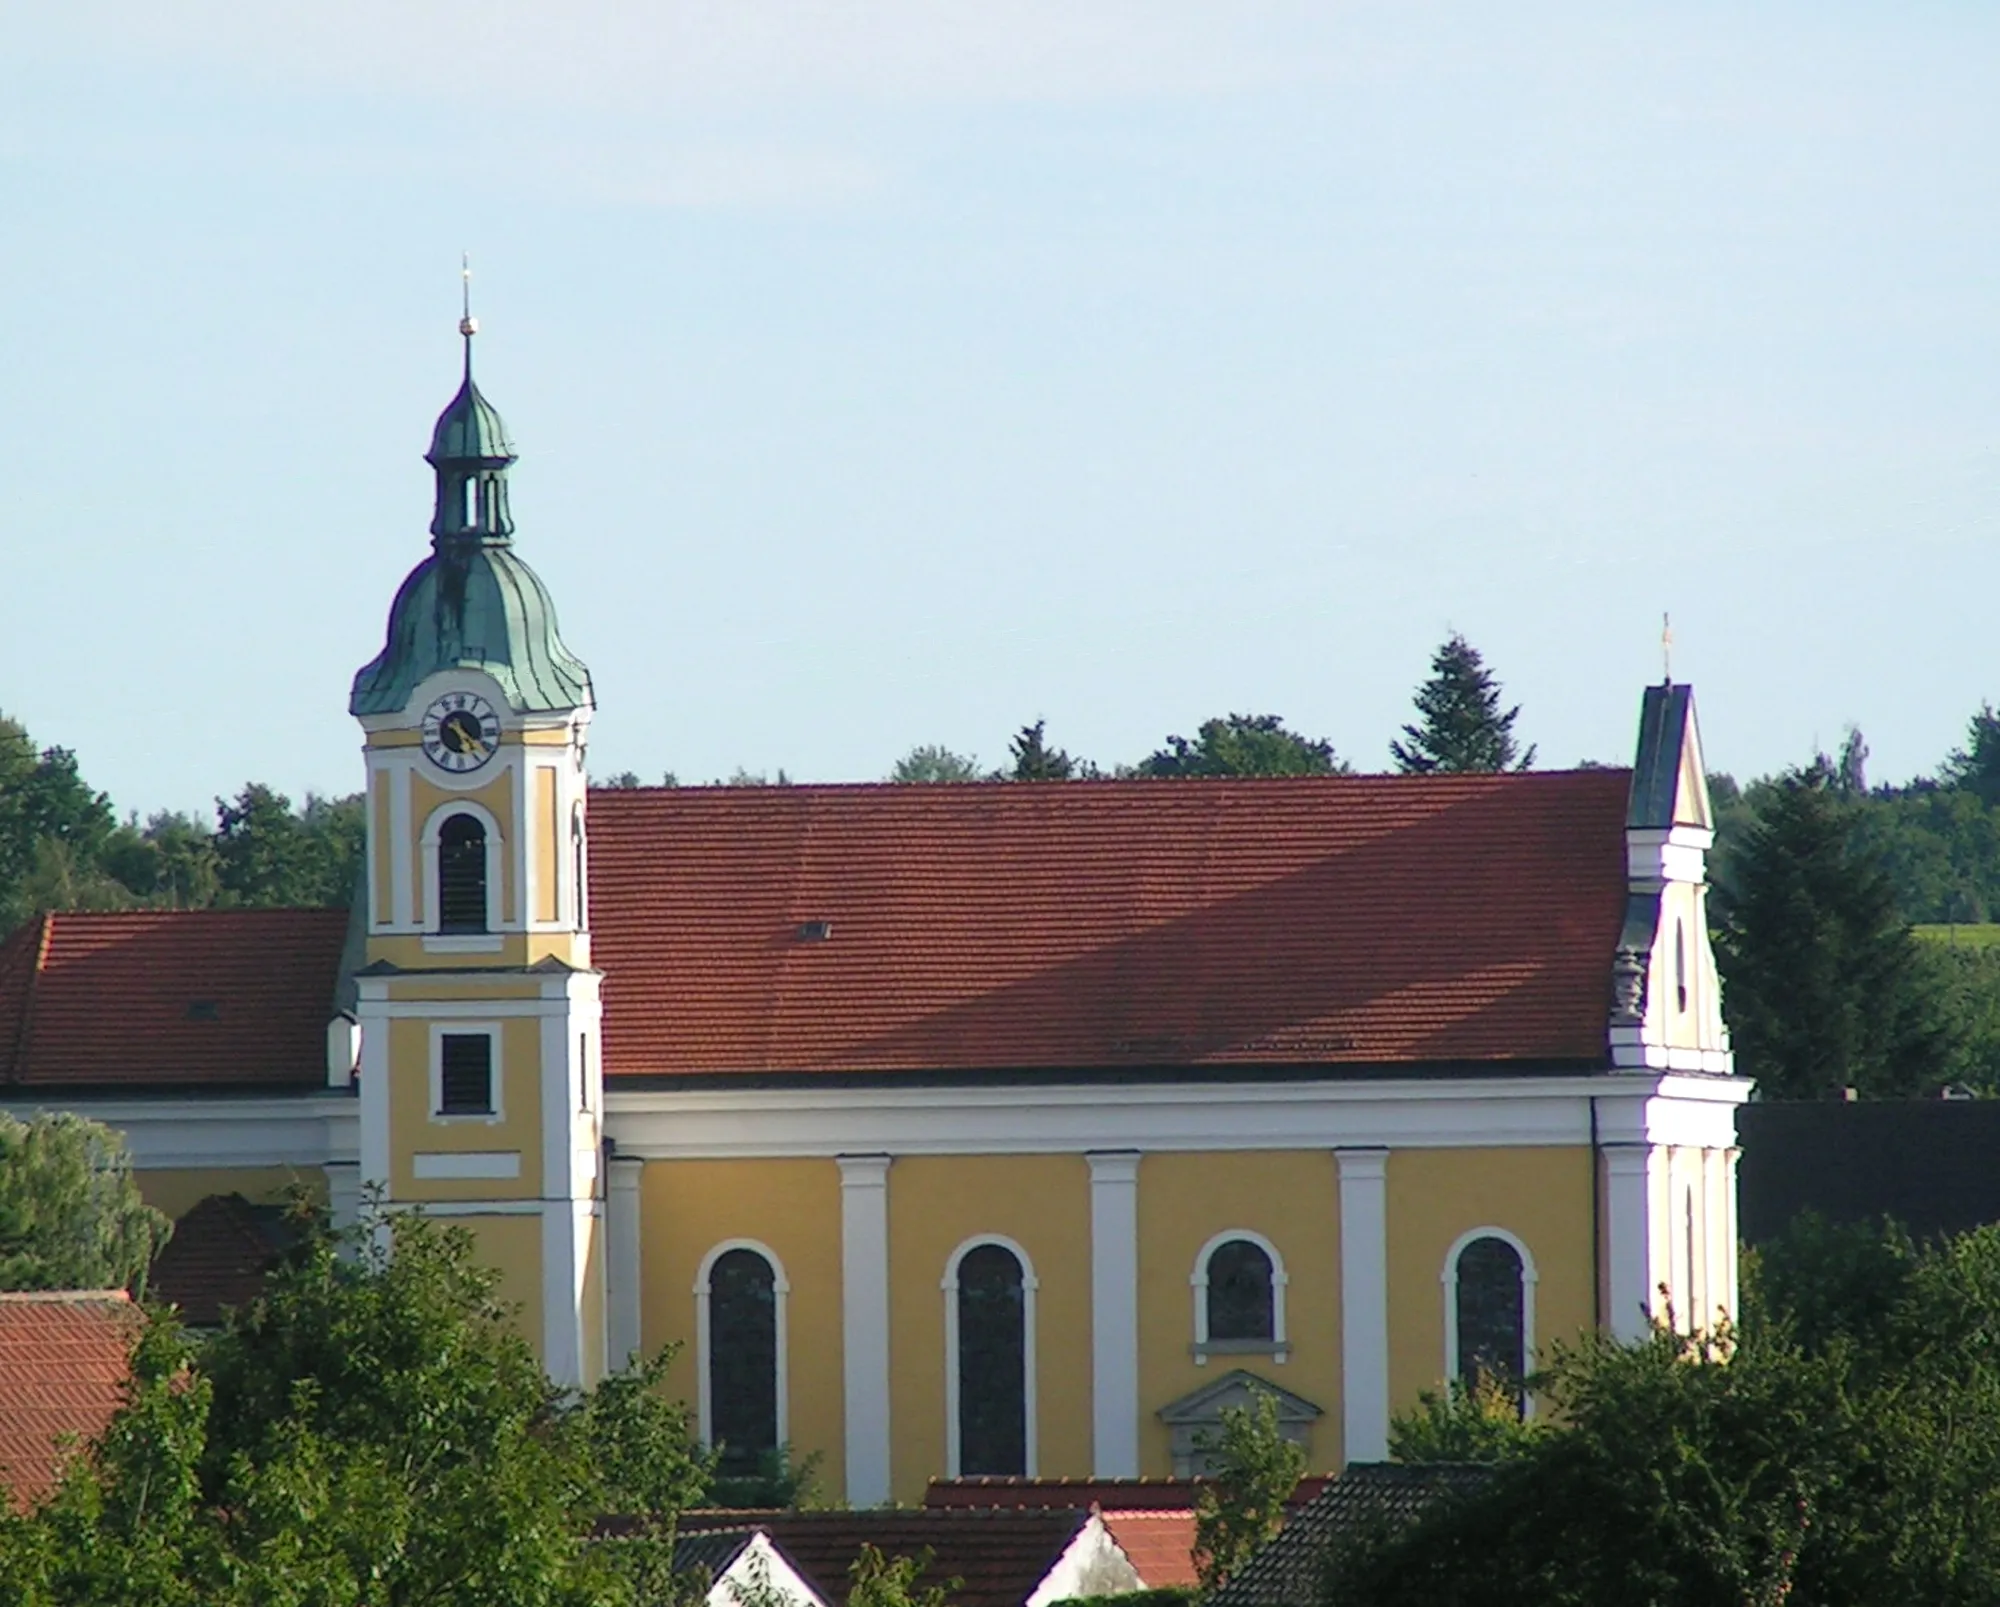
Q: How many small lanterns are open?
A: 1